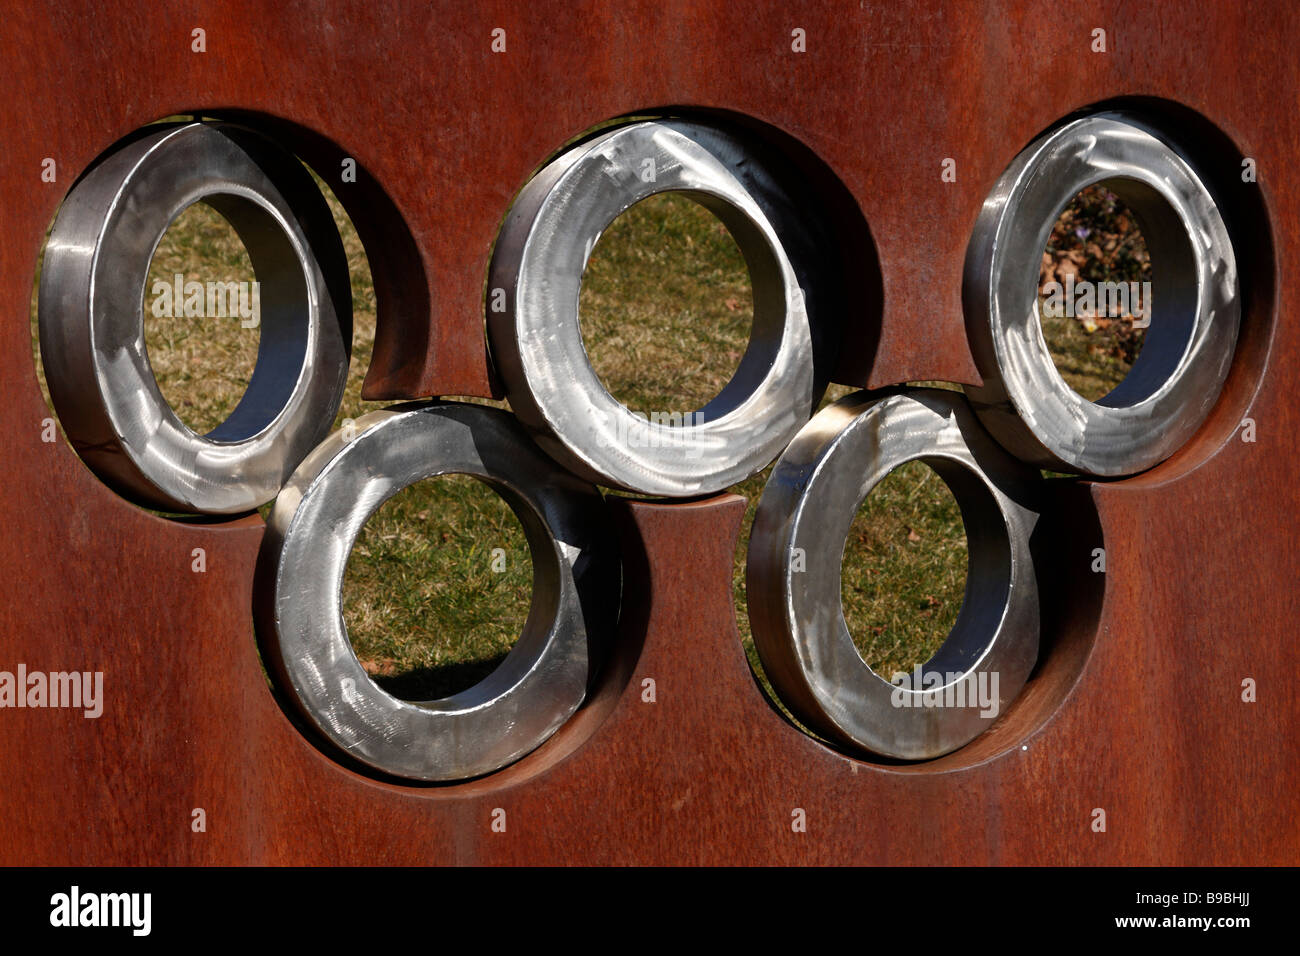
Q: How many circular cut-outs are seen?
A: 5